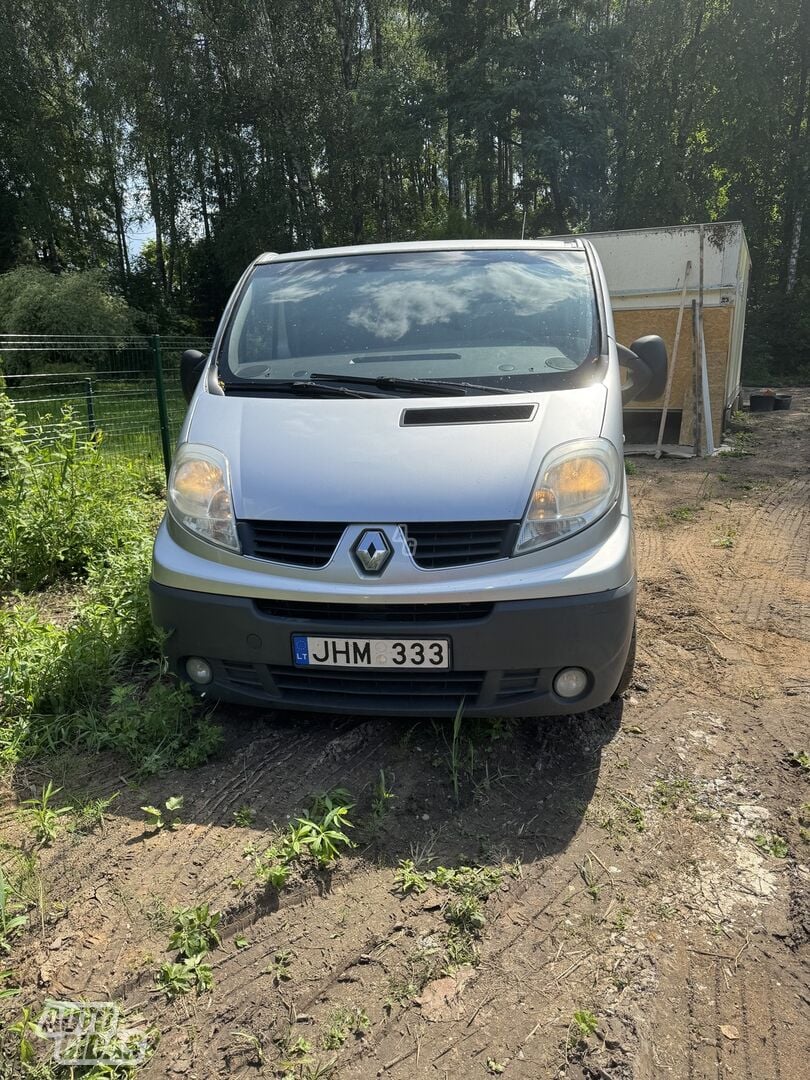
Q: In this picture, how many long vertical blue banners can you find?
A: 0